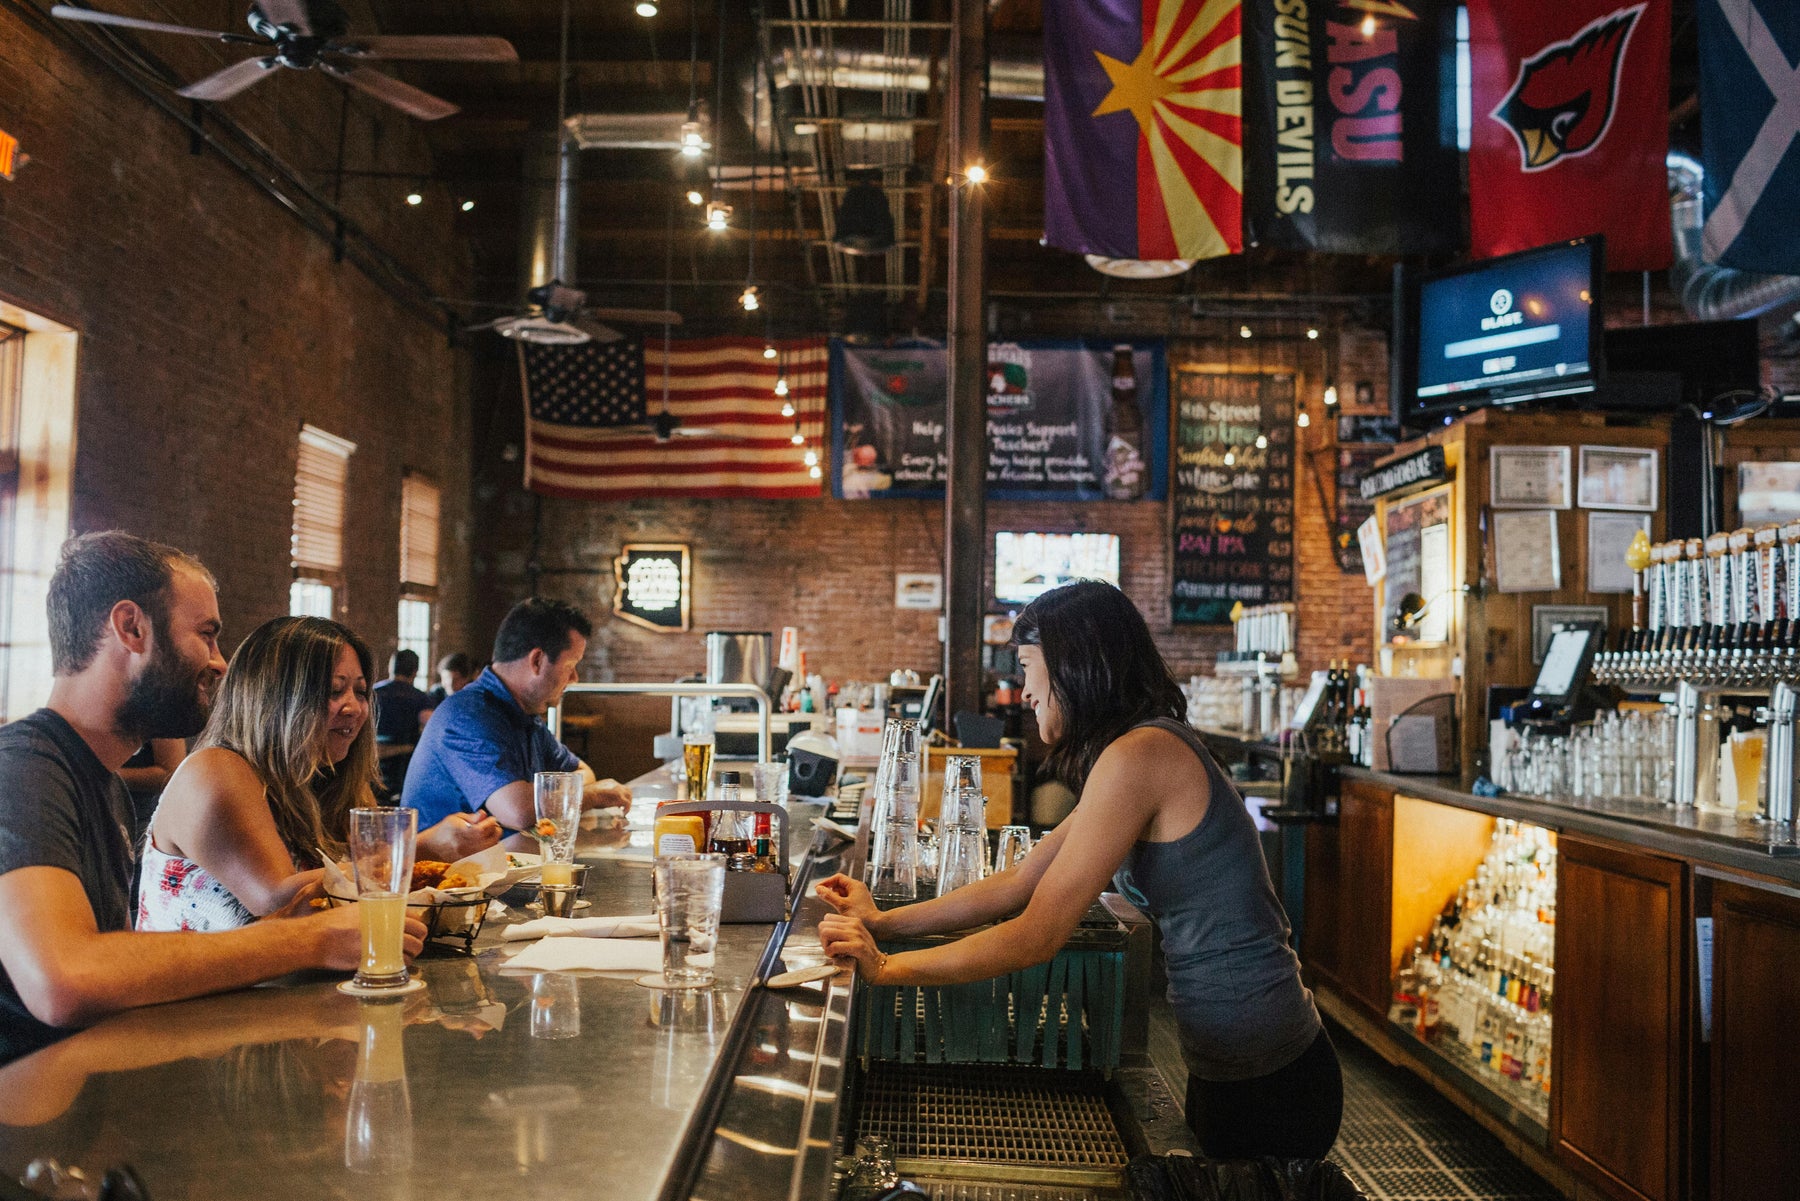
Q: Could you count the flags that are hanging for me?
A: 5